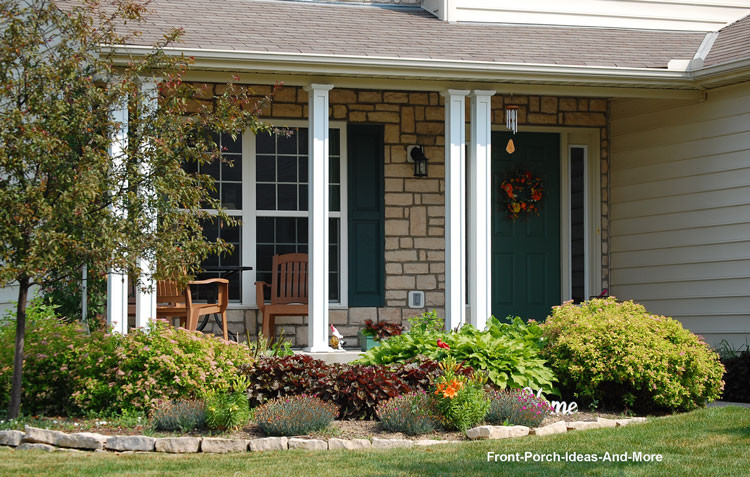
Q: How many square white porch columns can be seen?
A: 5